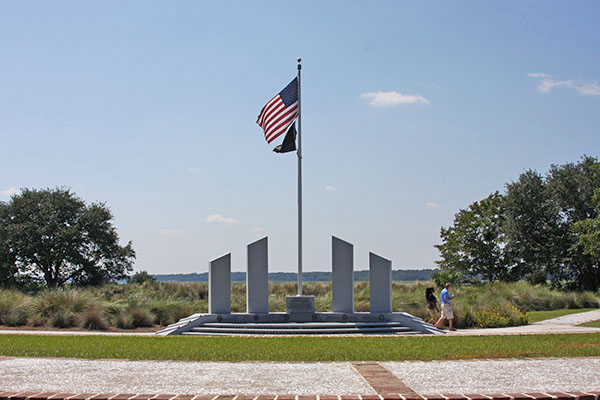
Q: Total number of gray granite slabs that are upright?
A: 4